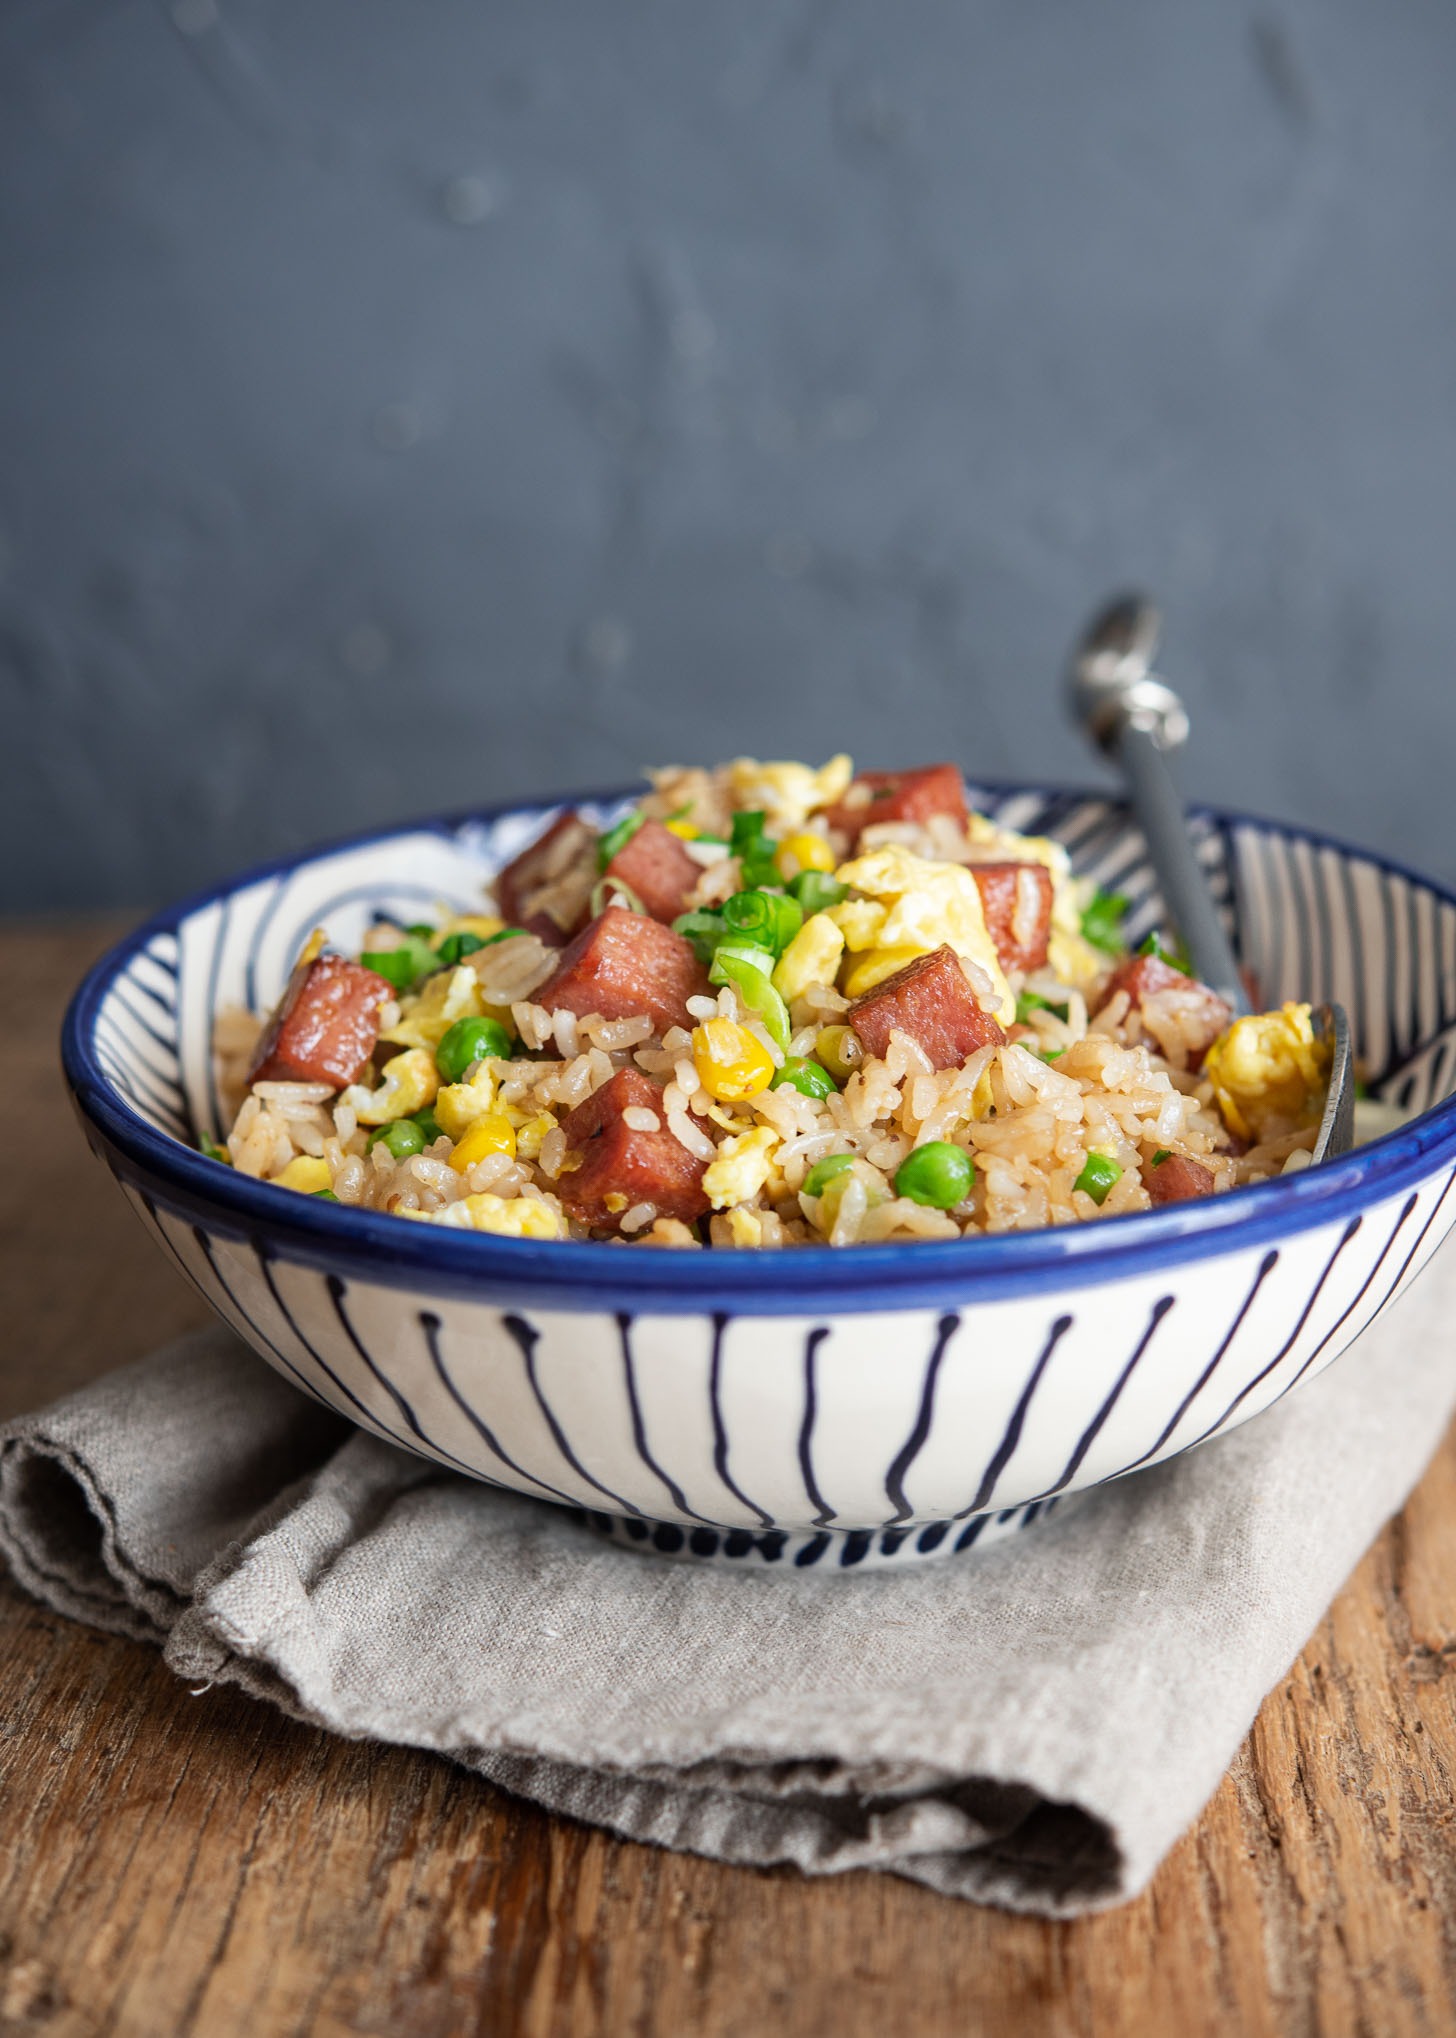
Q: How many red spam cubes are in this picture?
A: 10